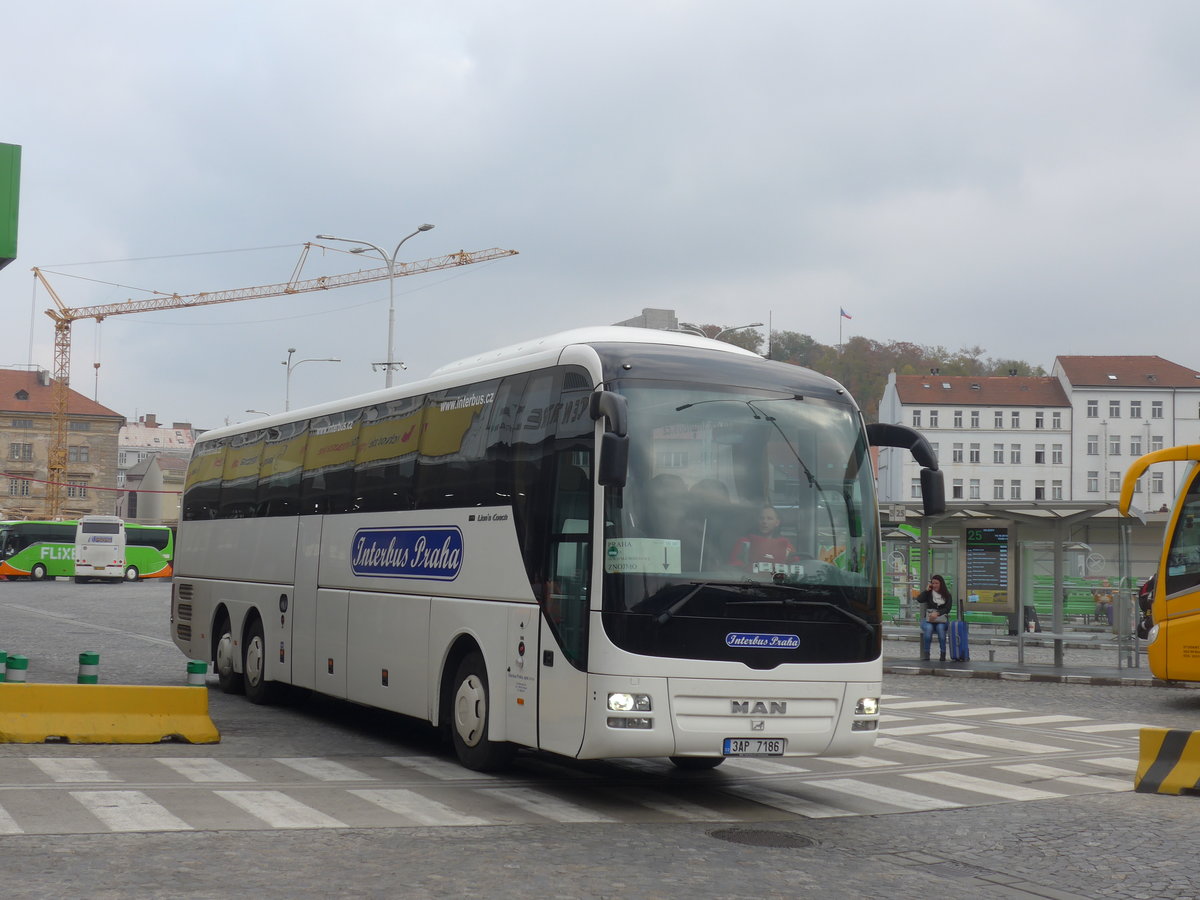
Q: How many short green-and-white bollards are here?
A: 4